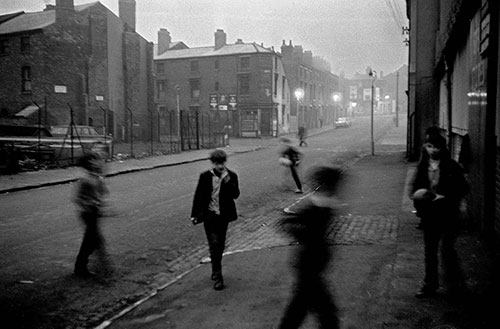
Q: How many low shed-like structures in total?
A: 1